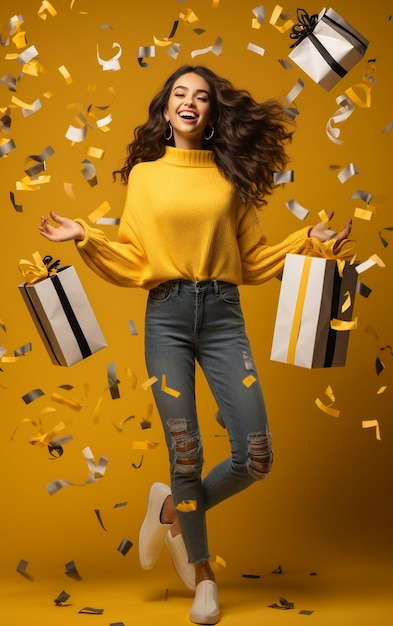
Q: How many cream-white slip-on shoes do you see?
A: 3